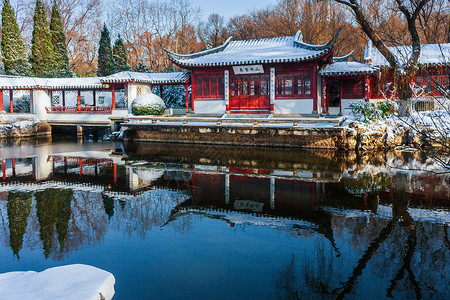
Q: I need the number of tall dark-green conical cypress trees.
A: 5